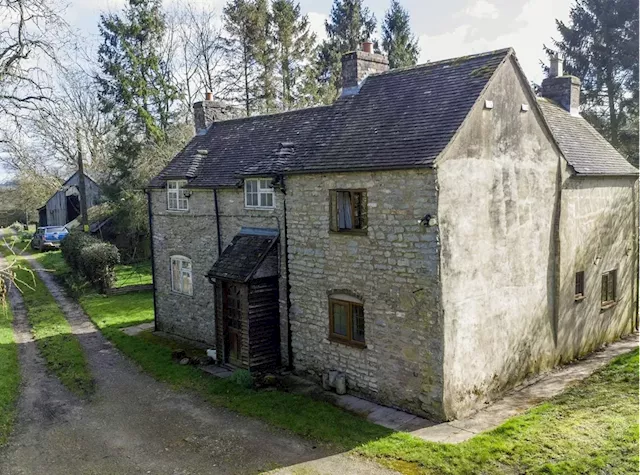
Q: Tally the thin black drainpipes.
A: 3